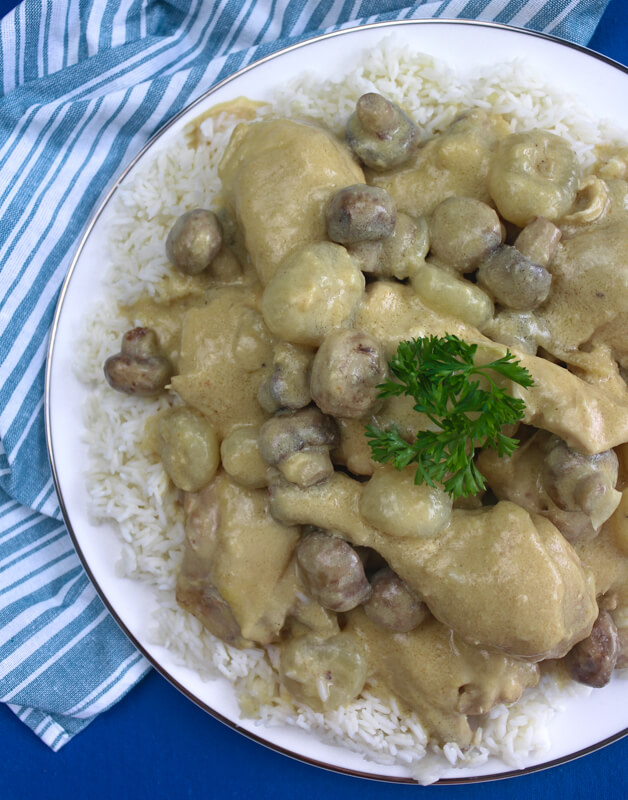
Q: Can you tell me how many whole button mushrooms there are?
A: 13